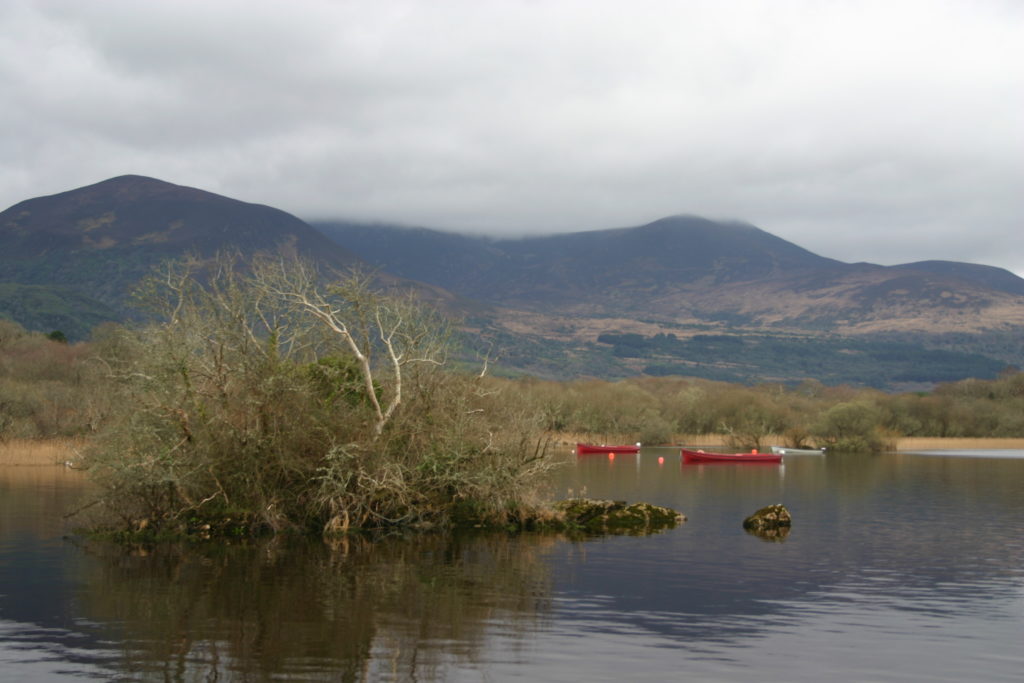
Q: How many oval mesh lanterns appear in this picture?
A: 0